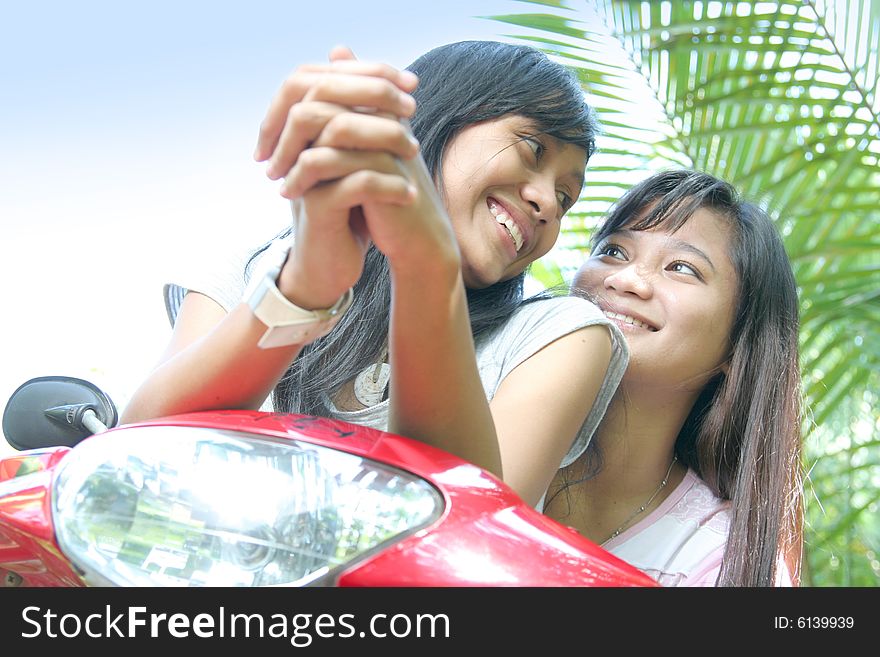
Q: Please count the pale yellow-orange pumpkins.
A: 0